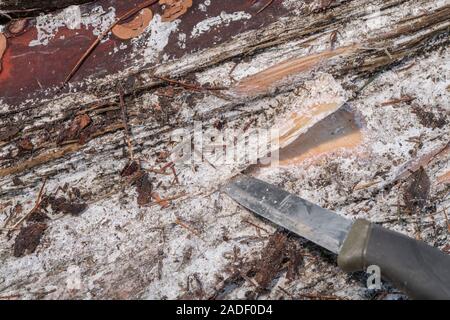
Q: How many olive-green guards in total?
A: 1